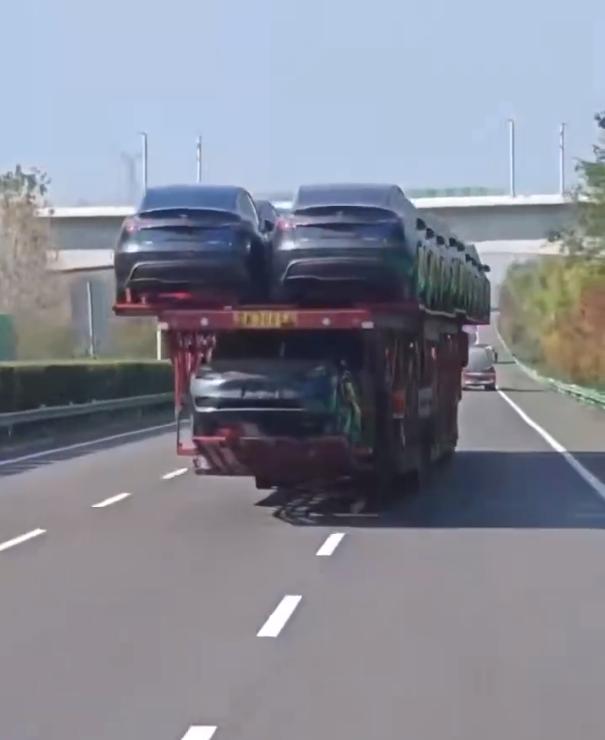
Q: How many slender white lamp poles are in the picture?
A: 4